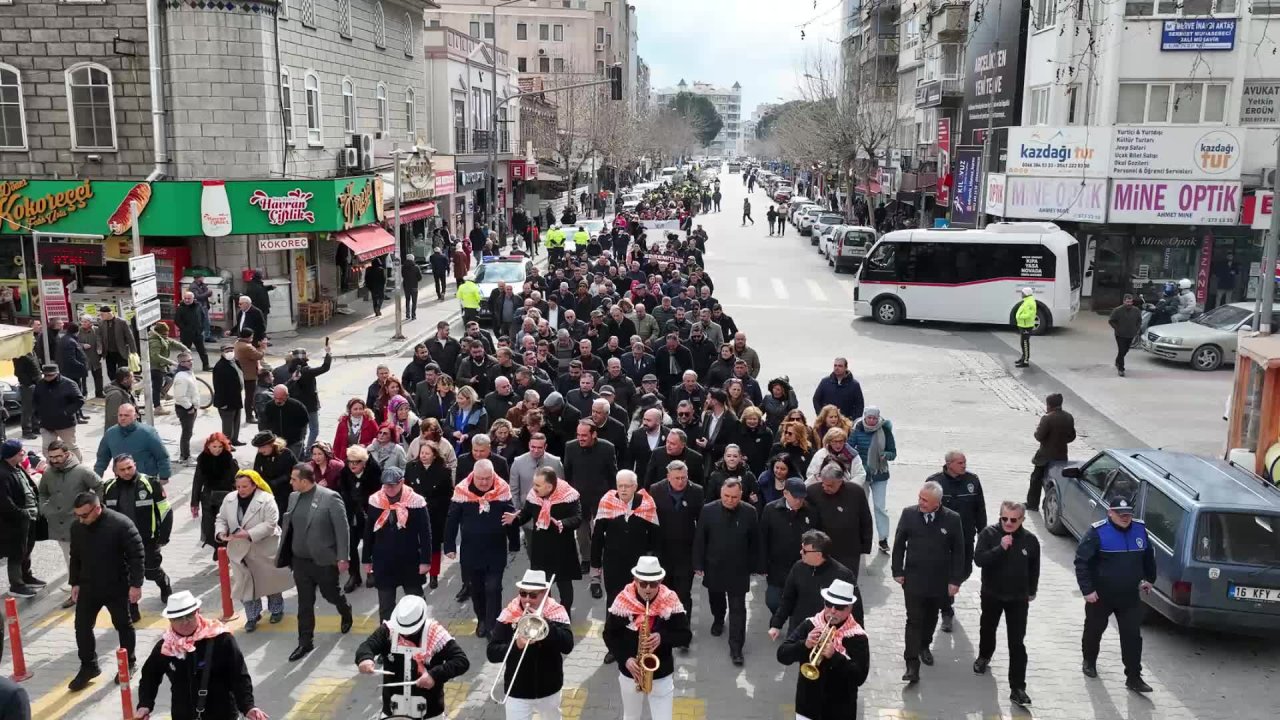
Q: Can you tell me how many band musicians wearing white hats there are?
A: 5